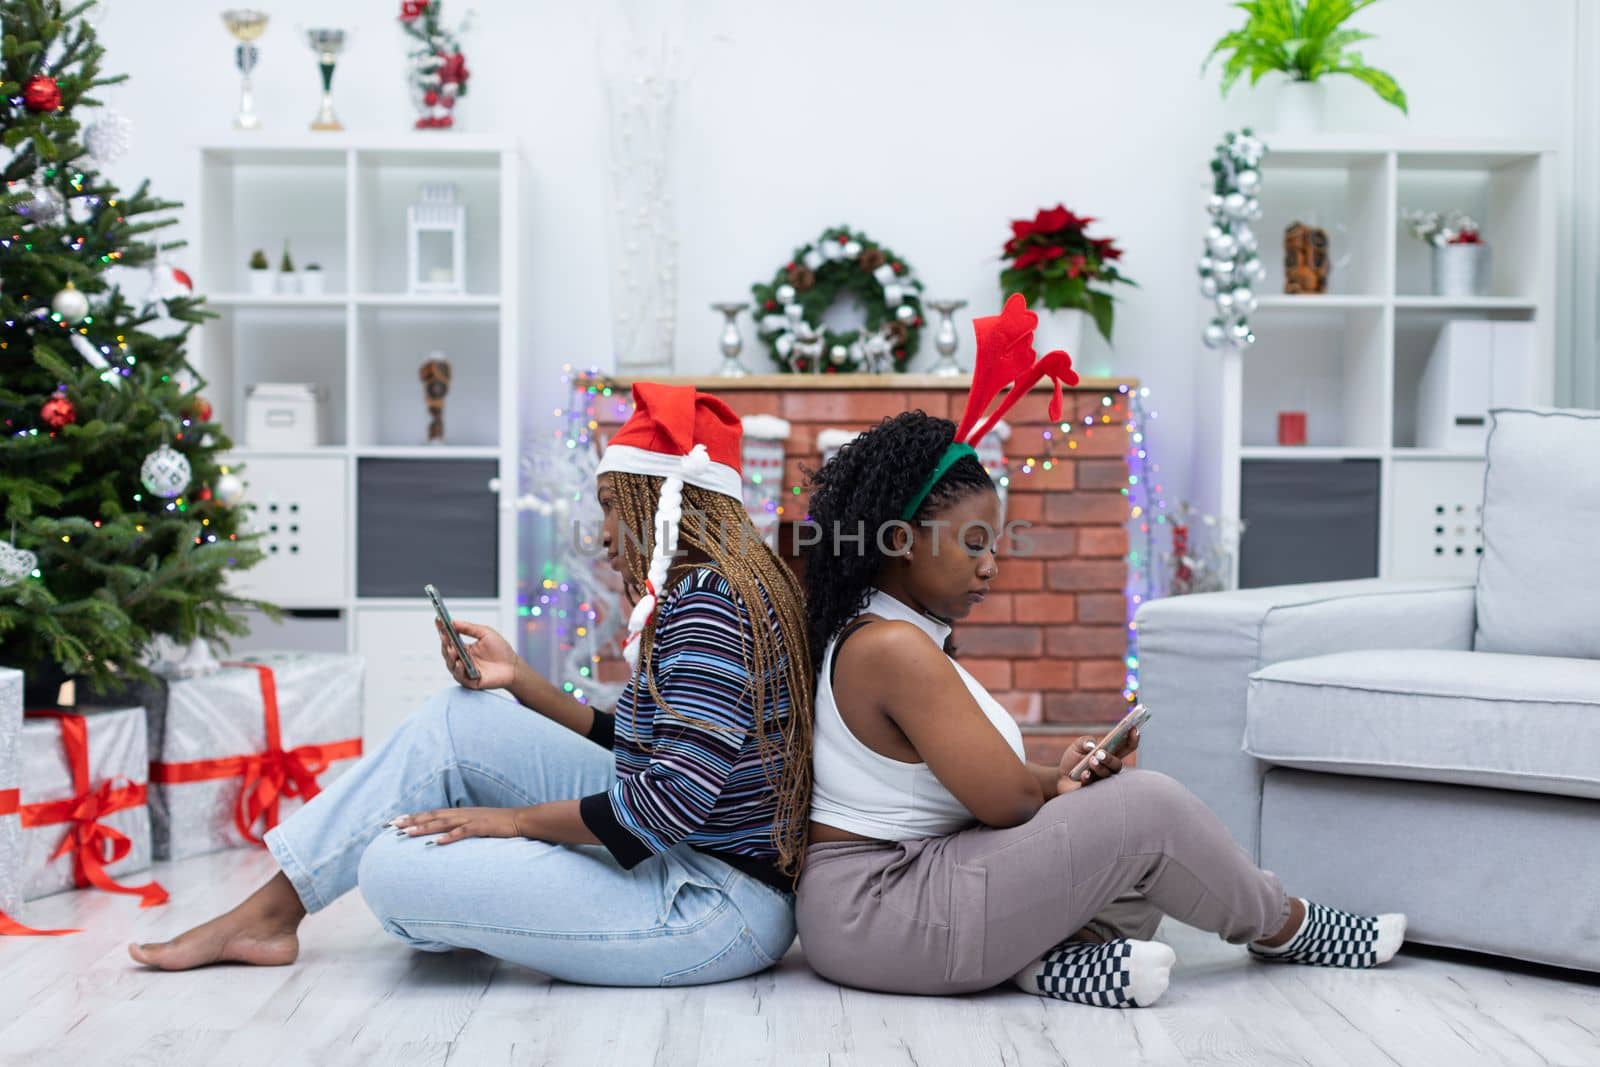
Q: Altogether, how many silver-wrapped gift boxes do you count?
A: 3